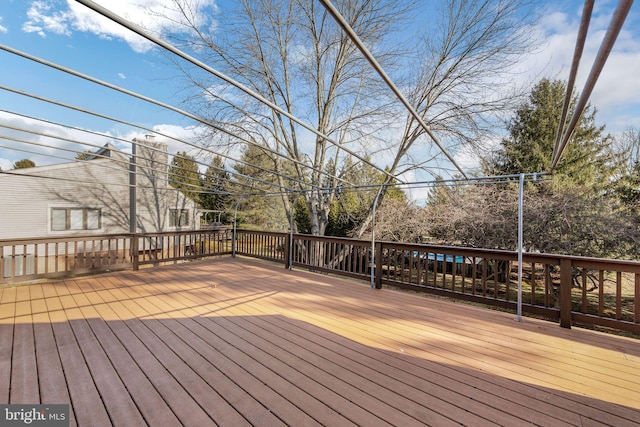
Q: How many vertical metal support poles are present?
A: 4